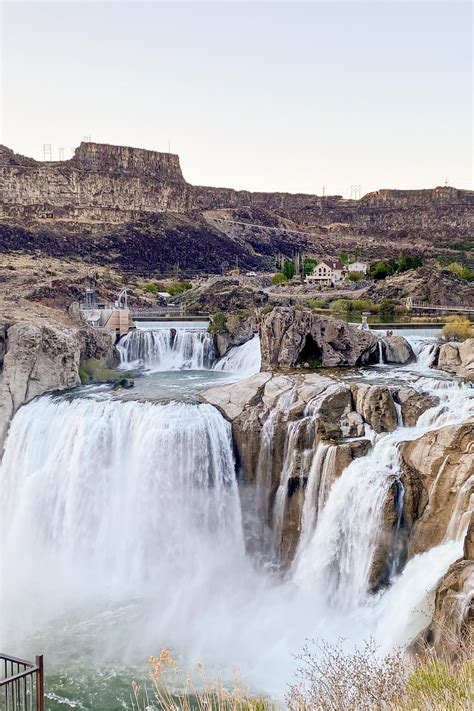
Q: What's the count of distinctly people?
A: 0